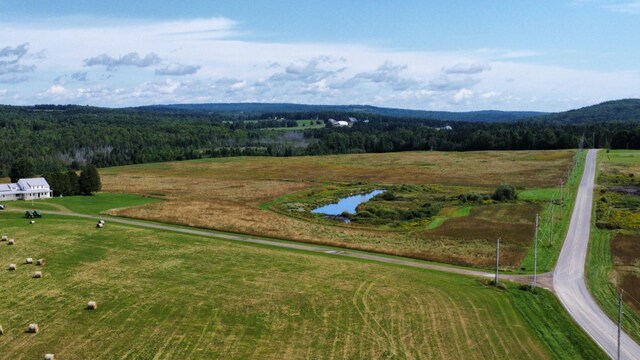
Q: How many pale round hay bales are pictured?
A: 13